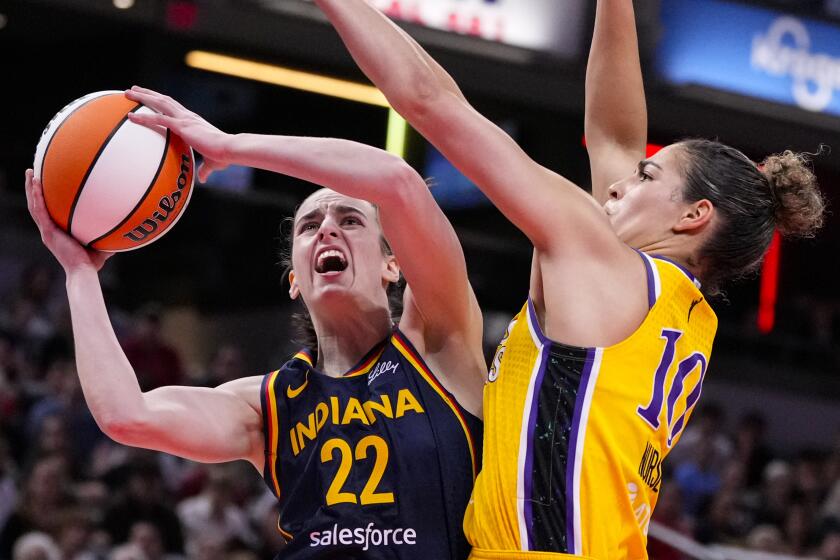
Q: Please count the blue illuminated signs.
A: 1